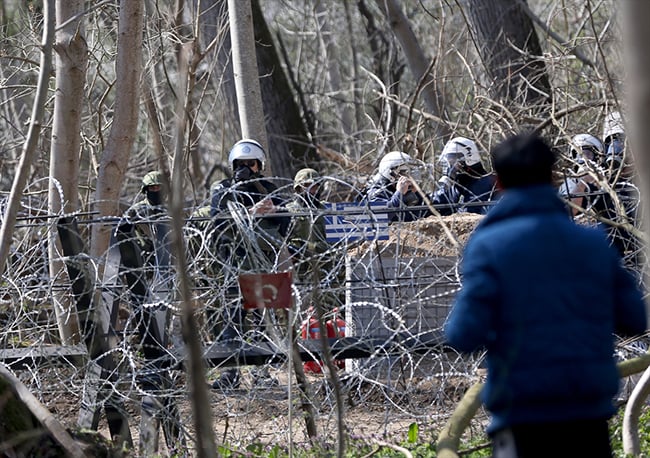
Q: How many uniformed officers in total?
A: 7